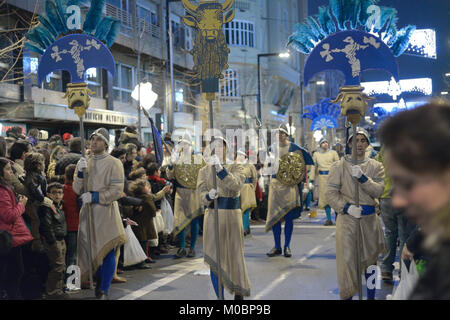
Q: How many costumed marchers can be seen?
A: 7